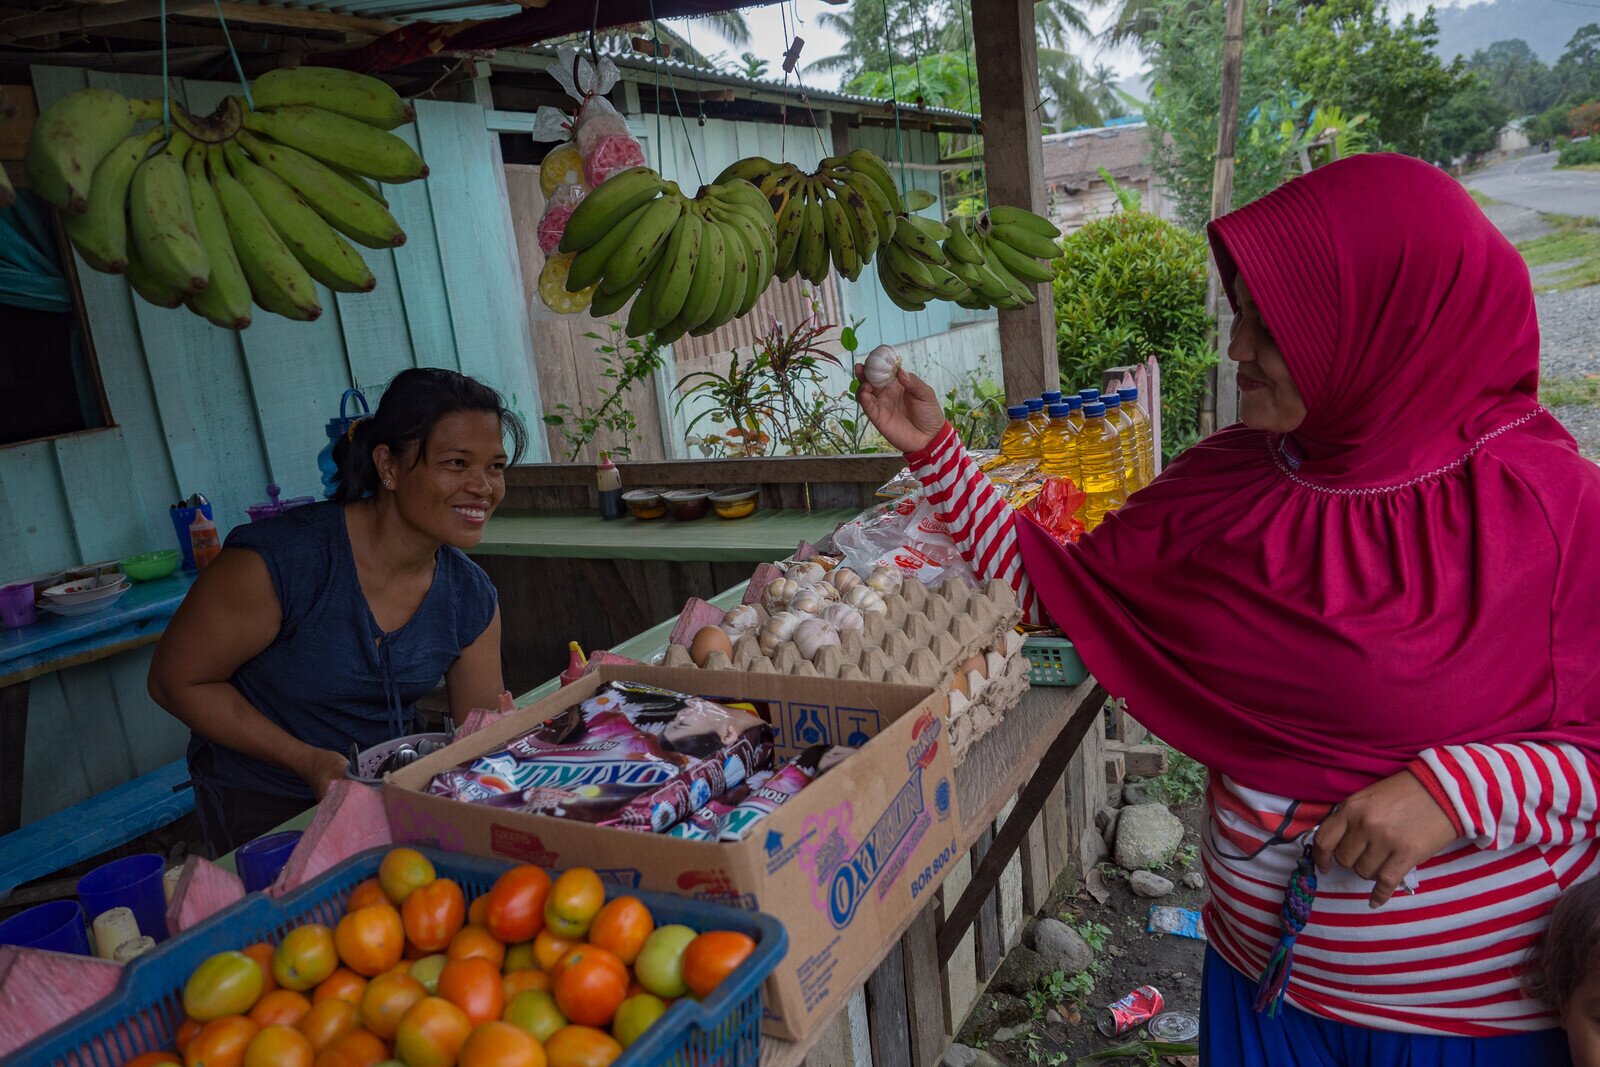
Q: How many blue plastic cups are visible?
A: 3